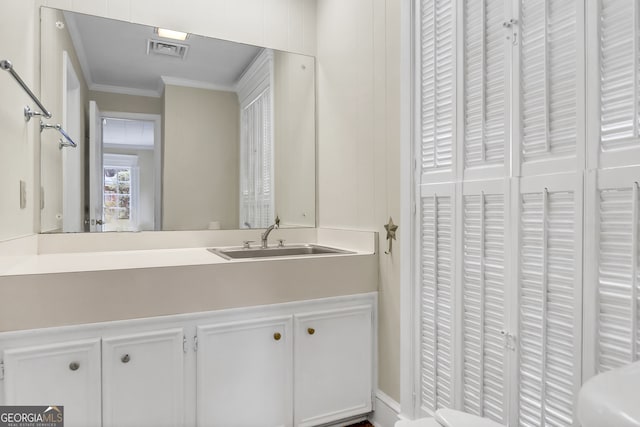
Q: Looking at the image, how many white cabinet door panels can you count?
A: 4